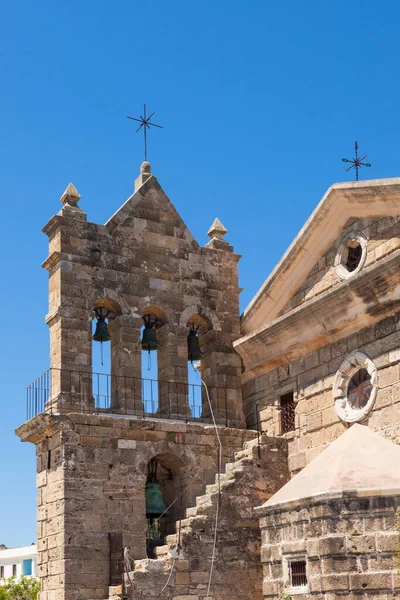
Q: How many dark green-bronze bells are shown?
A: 4